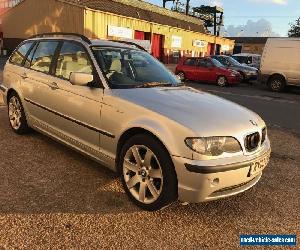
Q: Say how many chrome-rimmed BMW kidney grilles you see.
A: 2